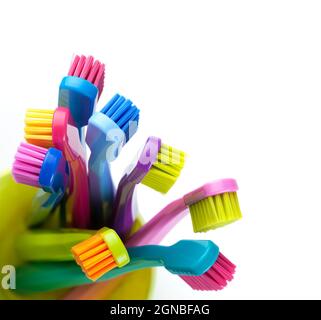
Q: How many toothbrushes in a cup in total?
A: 8